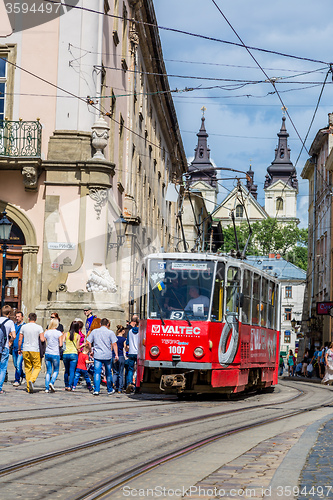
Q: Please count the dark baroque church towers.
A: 2